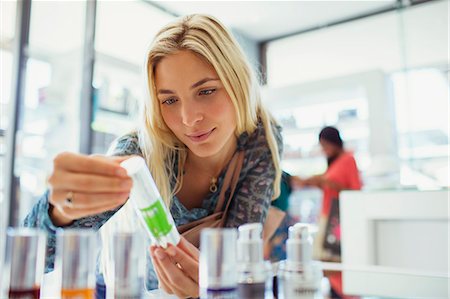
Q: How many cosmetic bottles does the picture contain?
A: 7